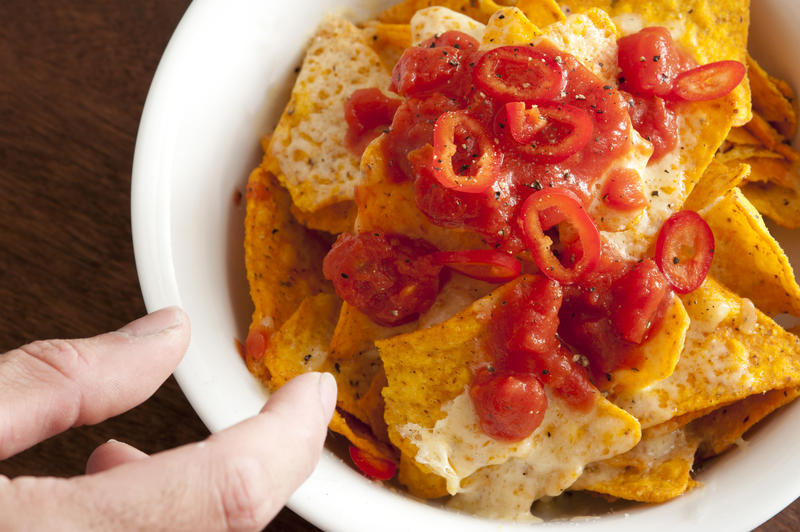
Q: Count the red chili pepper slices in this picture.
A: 8